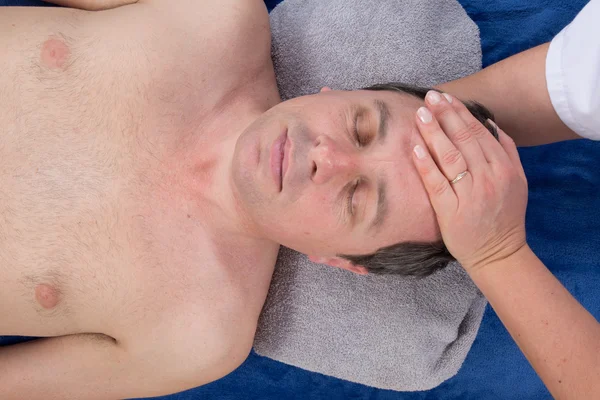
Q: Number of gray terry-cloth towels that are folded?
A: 1